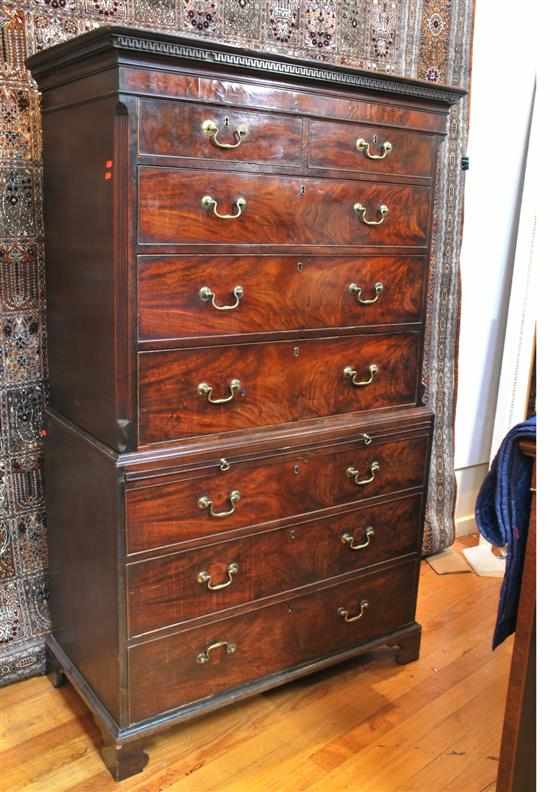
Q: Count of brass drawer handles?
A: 14